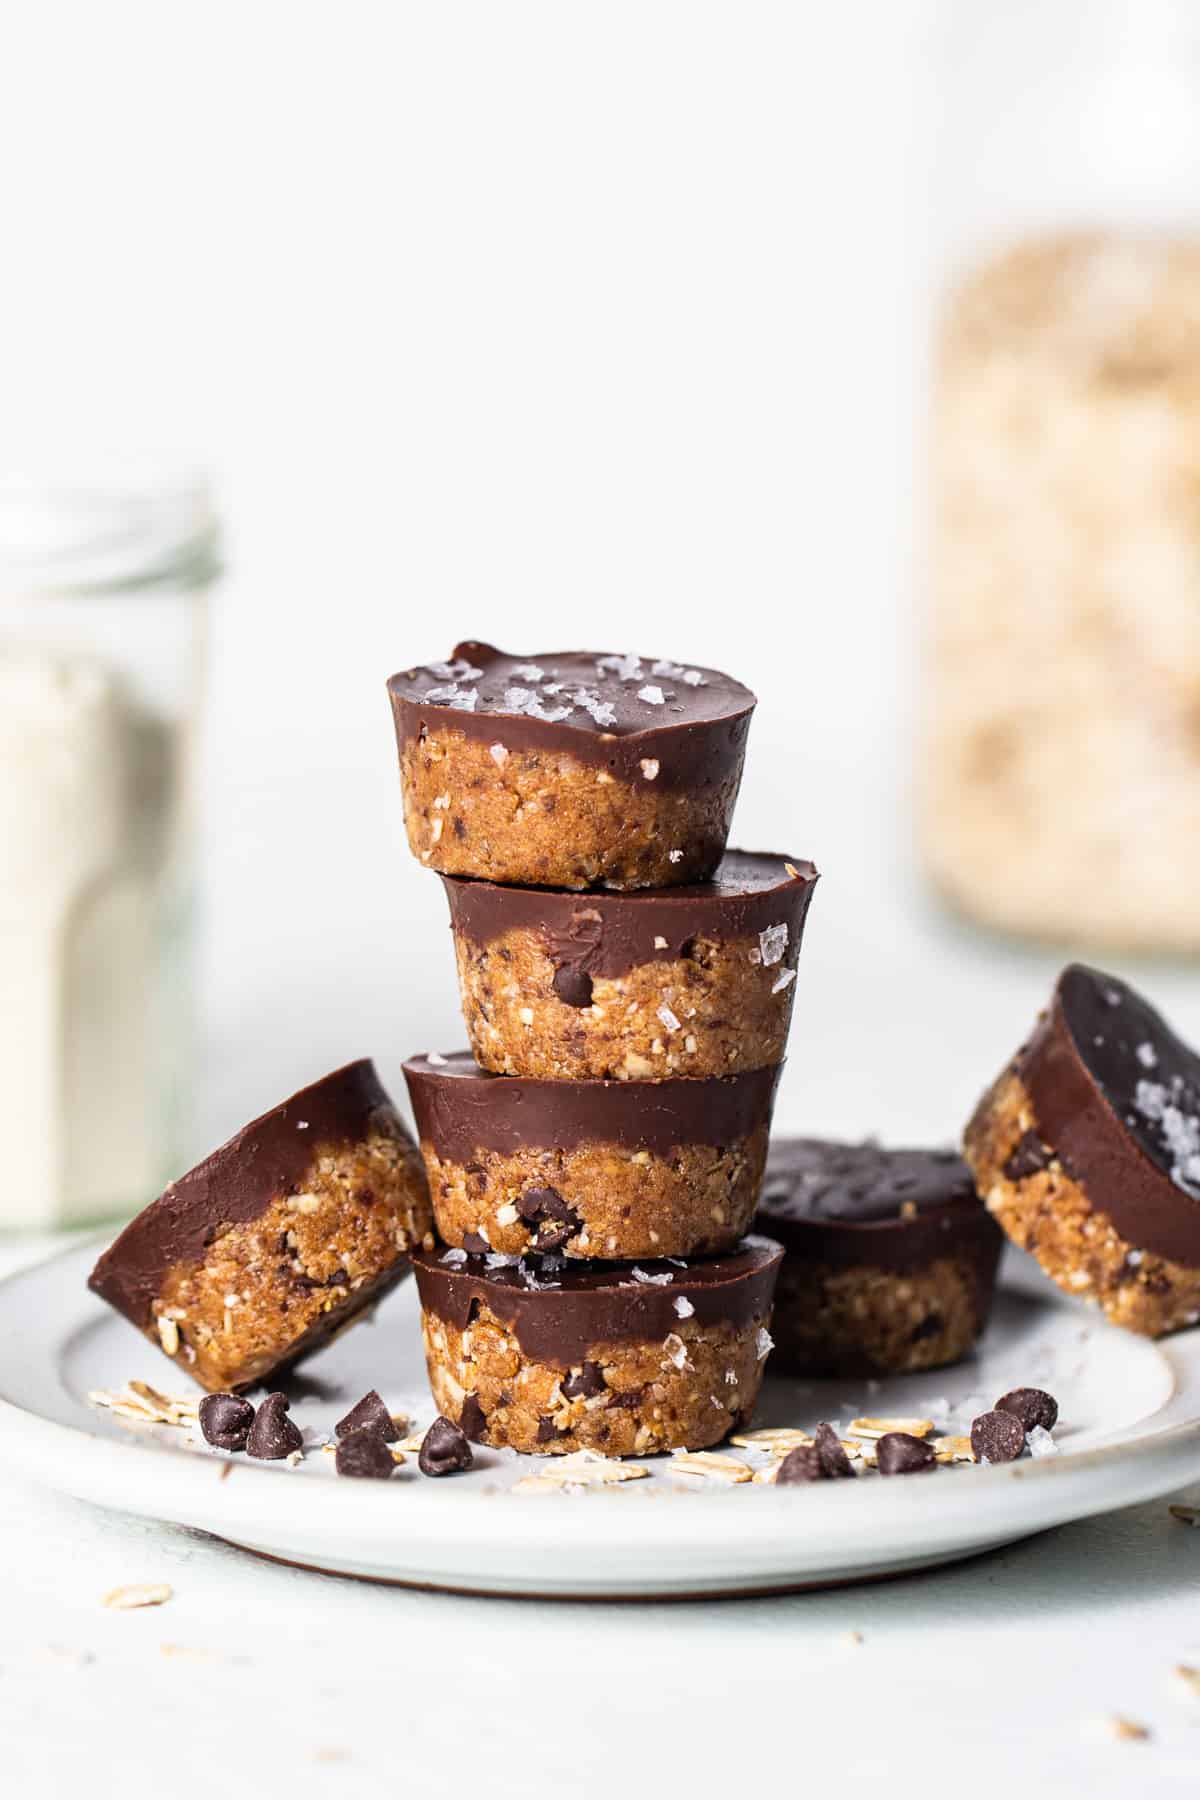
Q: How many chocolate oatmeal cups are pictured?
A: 7